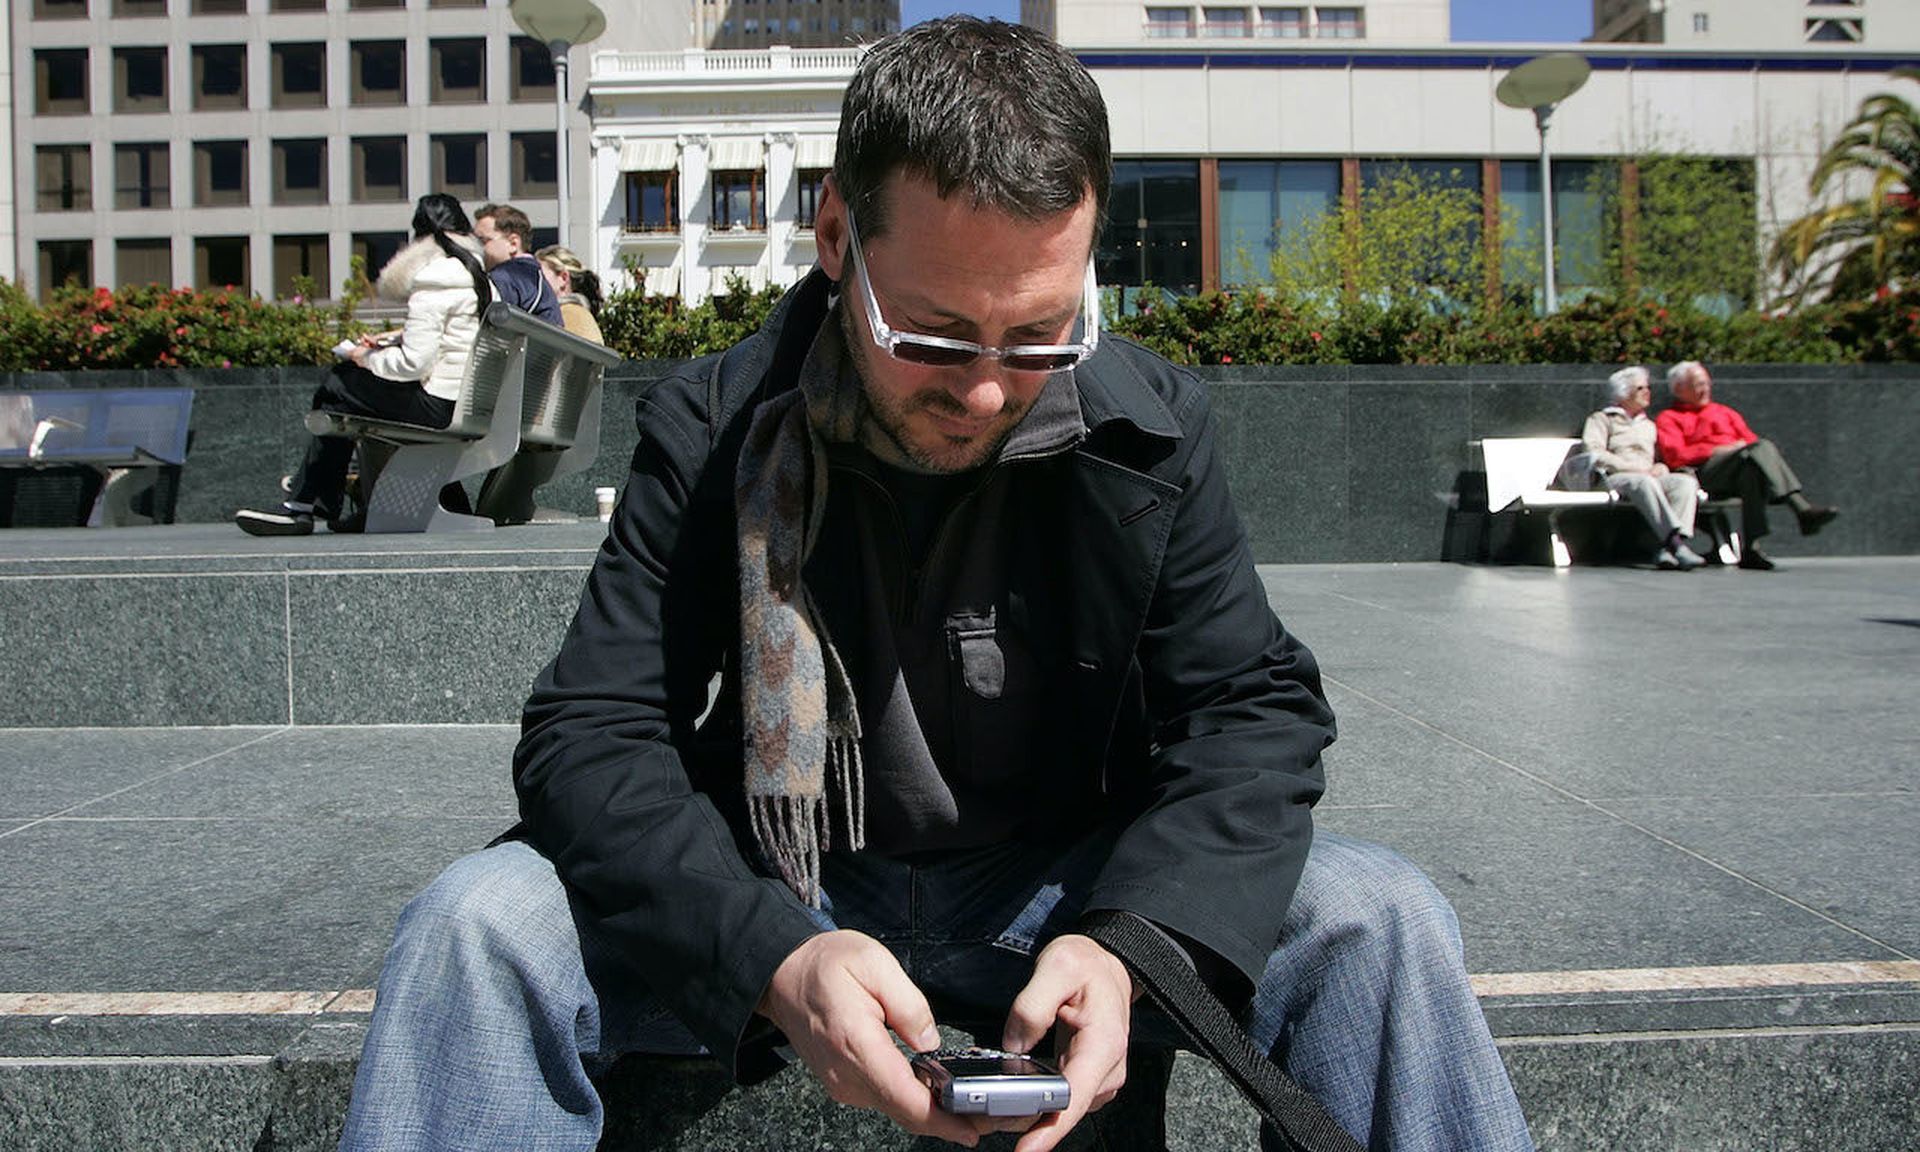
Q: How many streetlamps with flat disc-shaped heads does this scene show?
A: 2